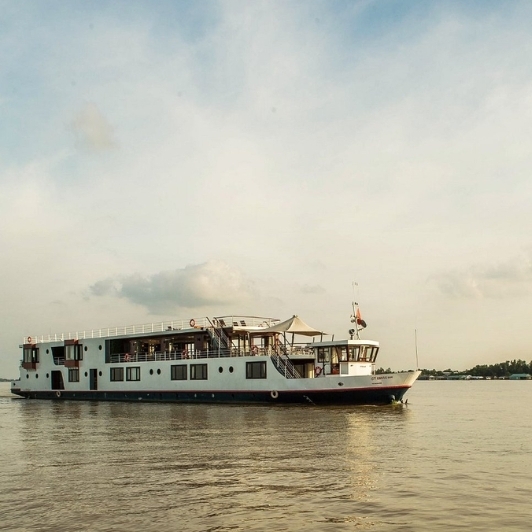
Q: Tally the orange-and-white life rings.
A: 6